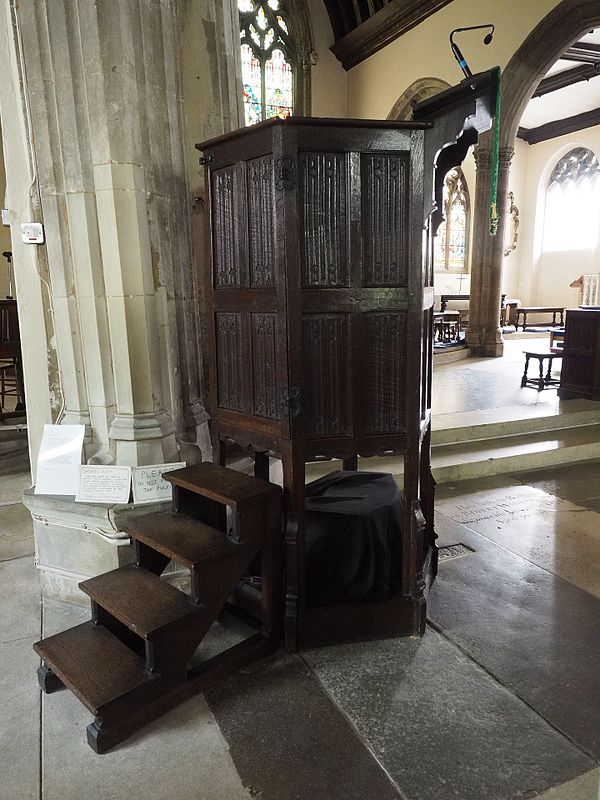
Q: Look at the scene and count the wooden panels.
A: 8